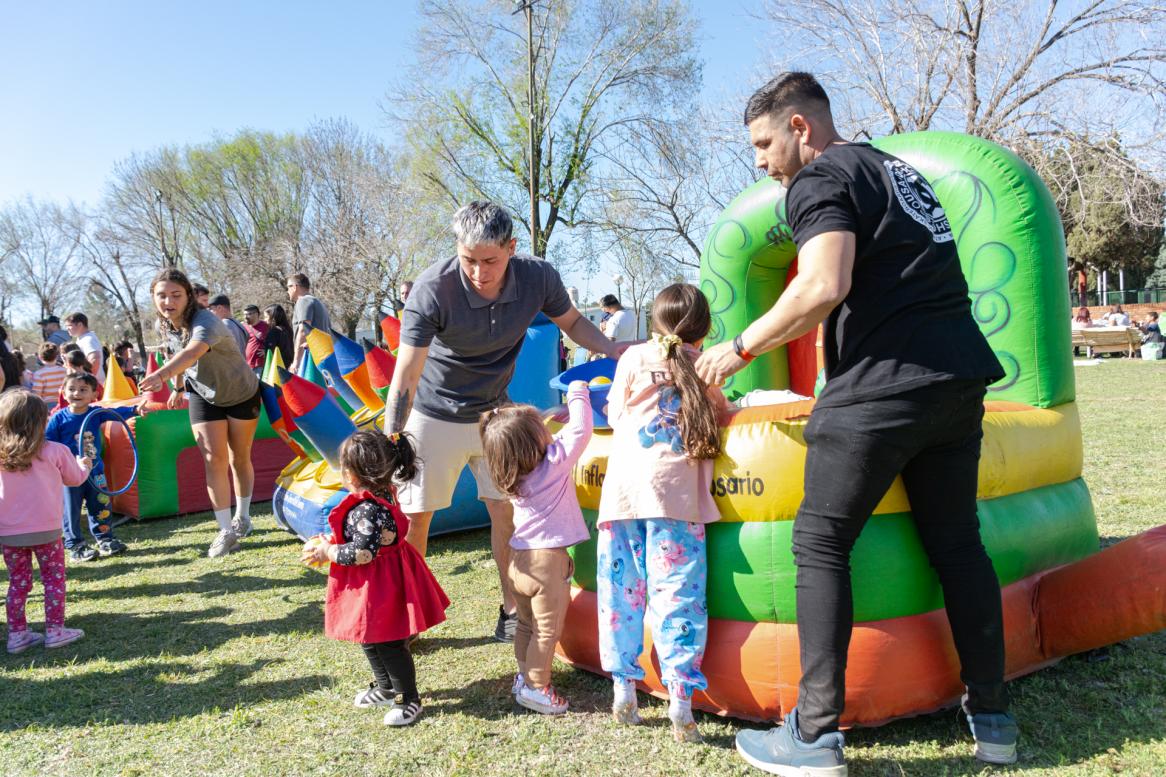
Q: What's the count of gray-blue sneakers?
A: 2